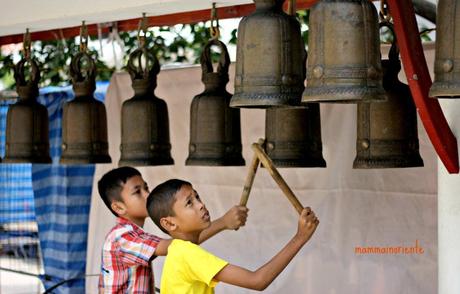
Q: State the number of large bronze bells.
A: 9